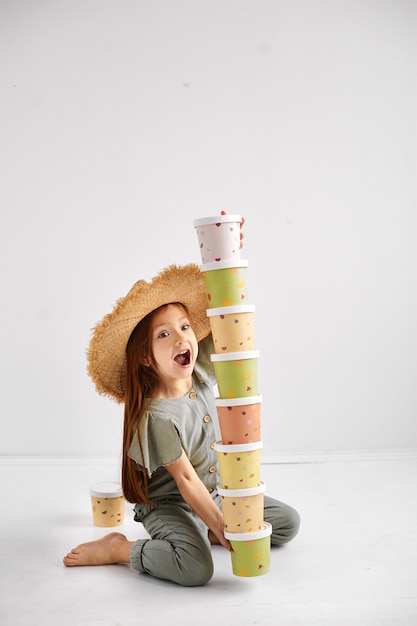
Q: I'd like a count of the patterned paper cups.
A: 9